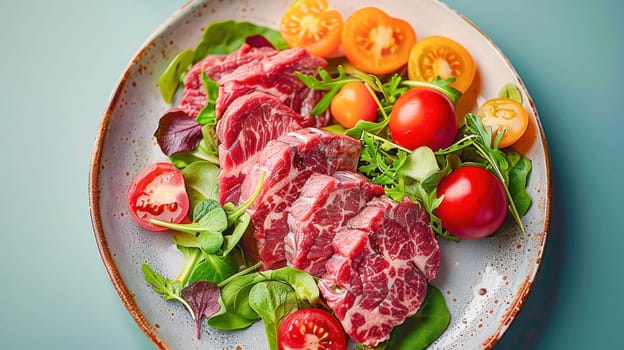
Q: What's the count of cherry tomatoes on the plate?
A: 9